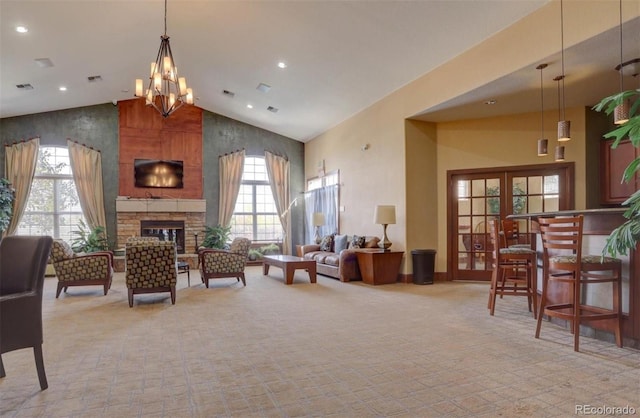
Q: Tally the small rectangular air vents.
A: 4